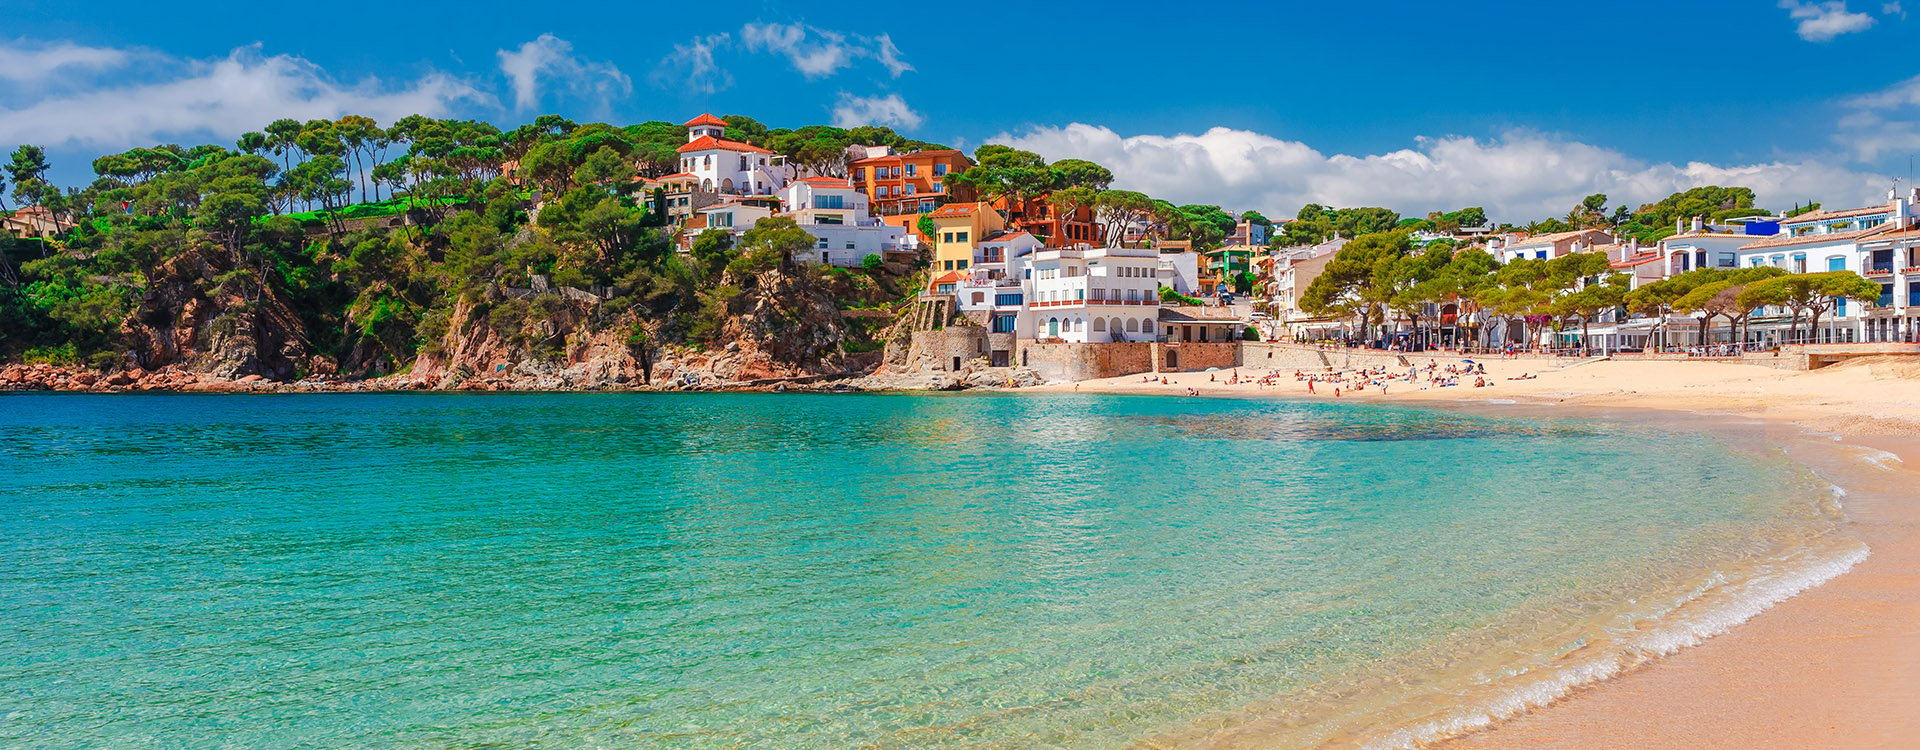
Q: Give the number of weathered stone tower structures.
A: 1